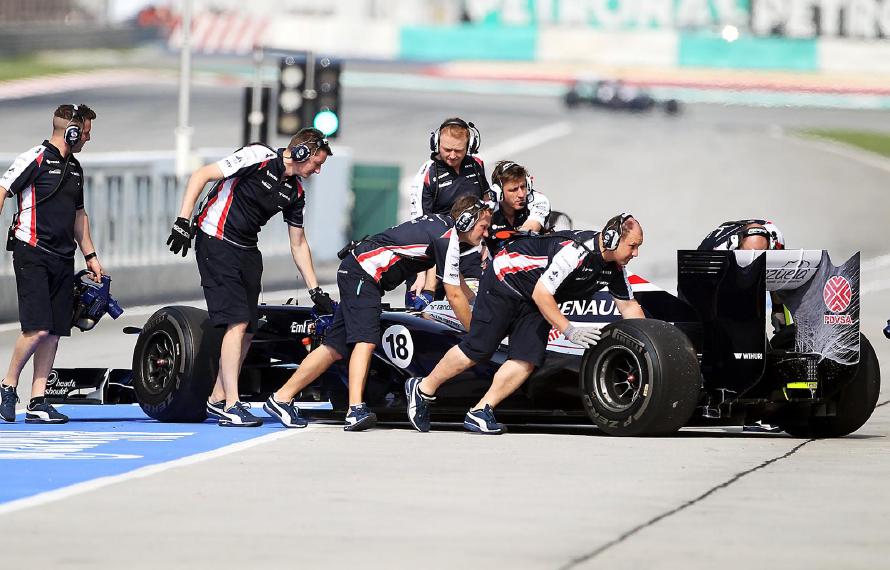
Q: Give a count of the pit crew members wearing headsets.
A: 7